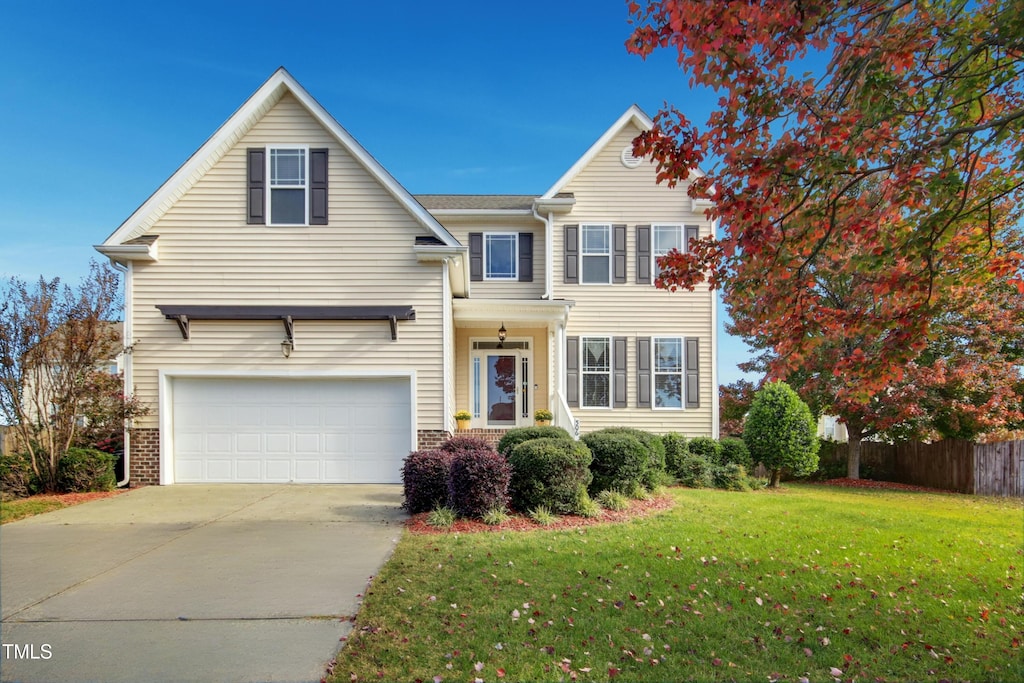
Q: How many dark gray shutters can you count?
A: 12